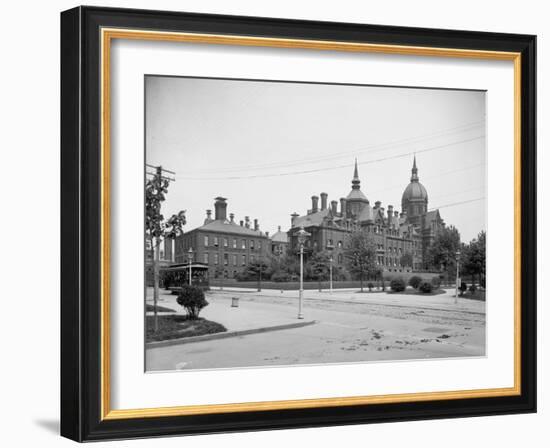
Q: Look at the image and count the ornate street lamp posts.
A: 4